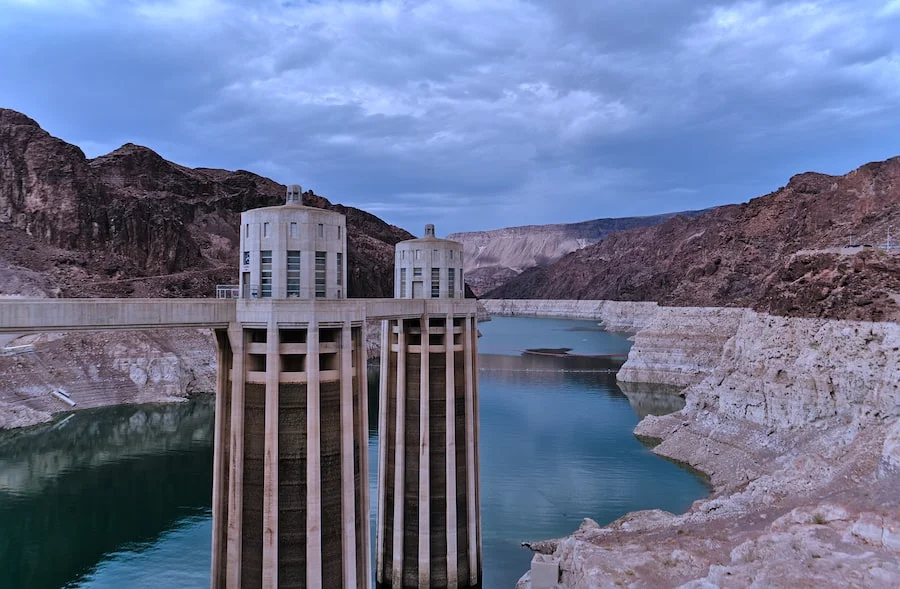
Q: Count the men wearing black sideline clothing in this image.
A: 0